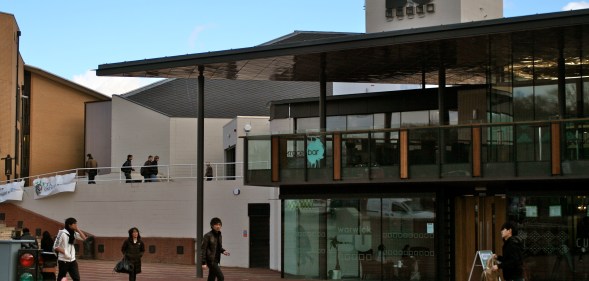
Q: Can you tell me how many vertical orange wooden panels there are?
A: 5